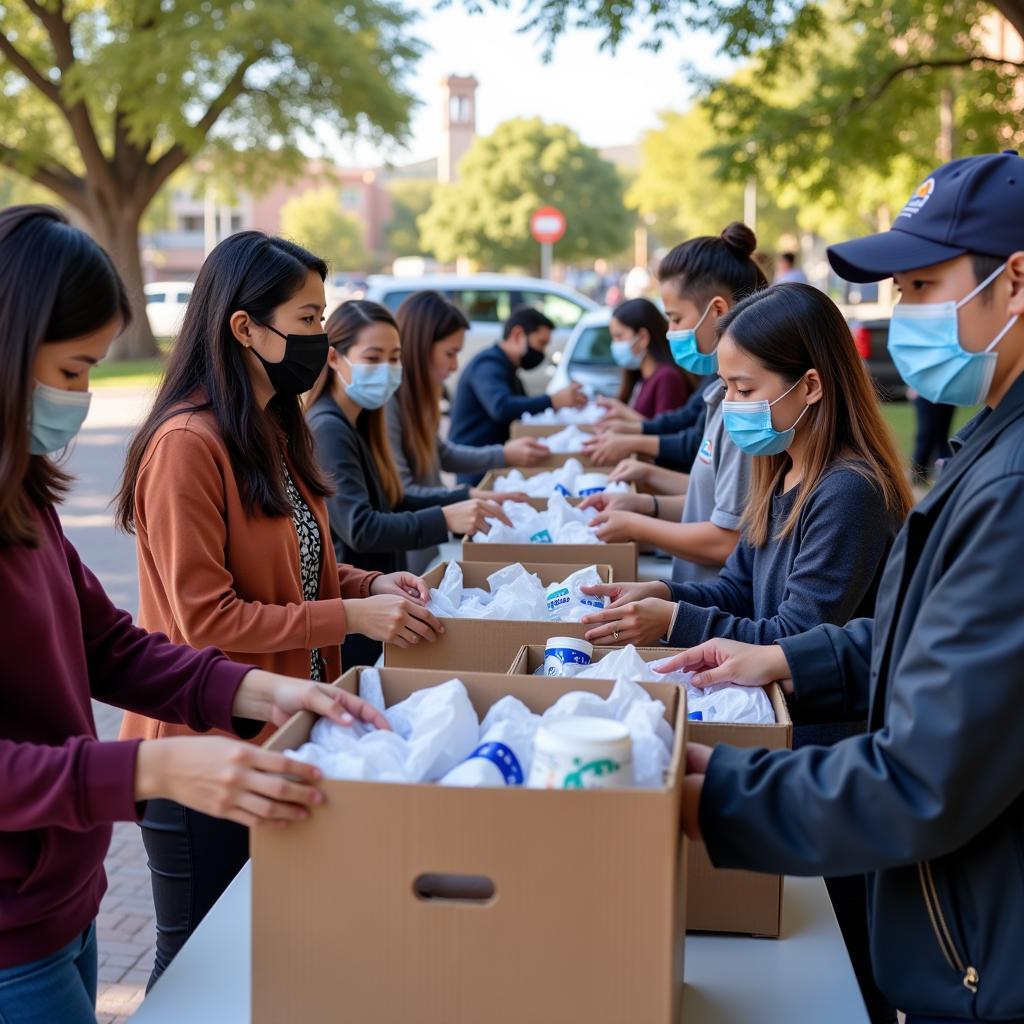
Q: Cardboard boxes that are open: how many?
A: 7